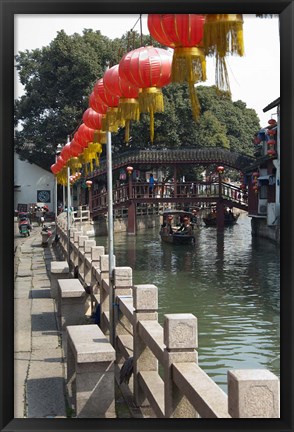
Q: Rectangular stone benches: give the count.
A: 3